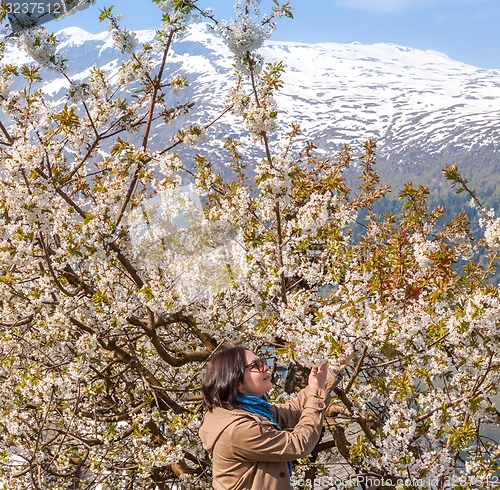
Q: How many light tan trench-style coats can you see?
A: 1